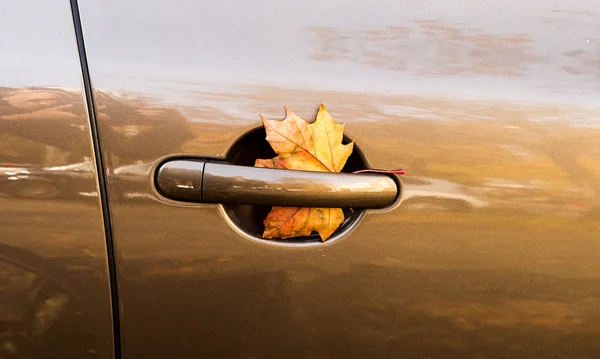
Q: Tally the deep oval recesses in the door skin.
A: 1